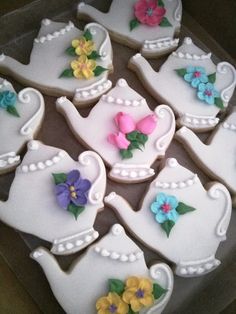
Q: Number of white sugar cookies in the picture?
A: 9